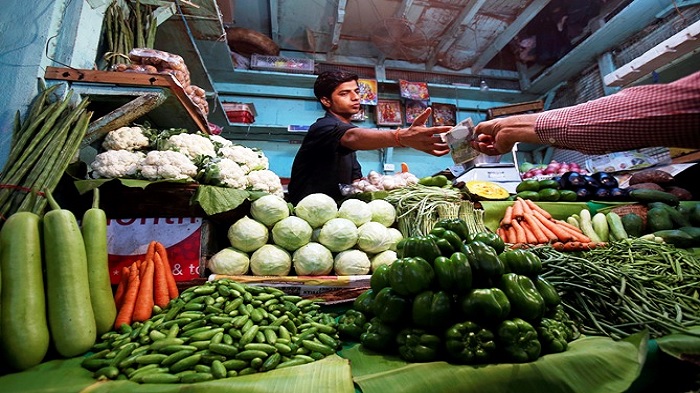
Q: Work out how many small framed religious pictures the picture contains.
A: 5